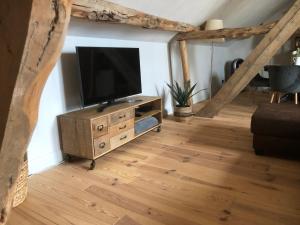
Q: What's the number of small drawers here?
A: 5